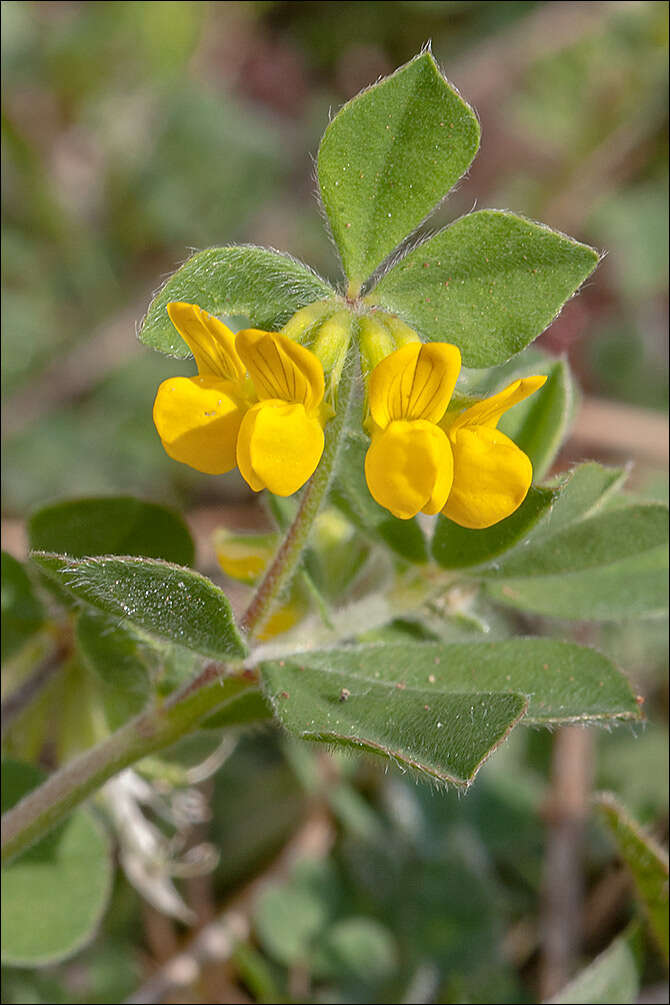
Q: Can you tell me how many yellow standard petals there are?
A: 4